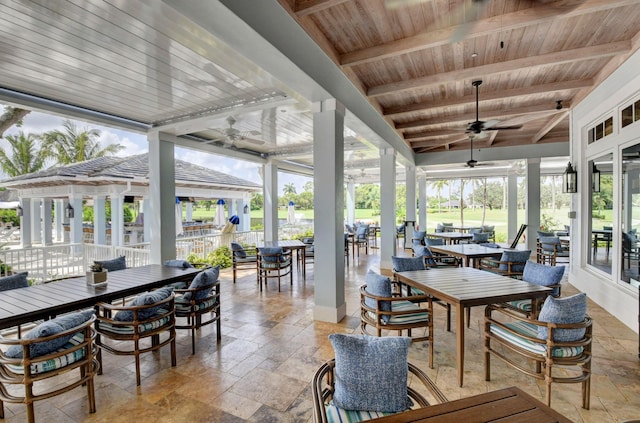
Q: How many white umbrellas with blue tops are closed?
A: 4